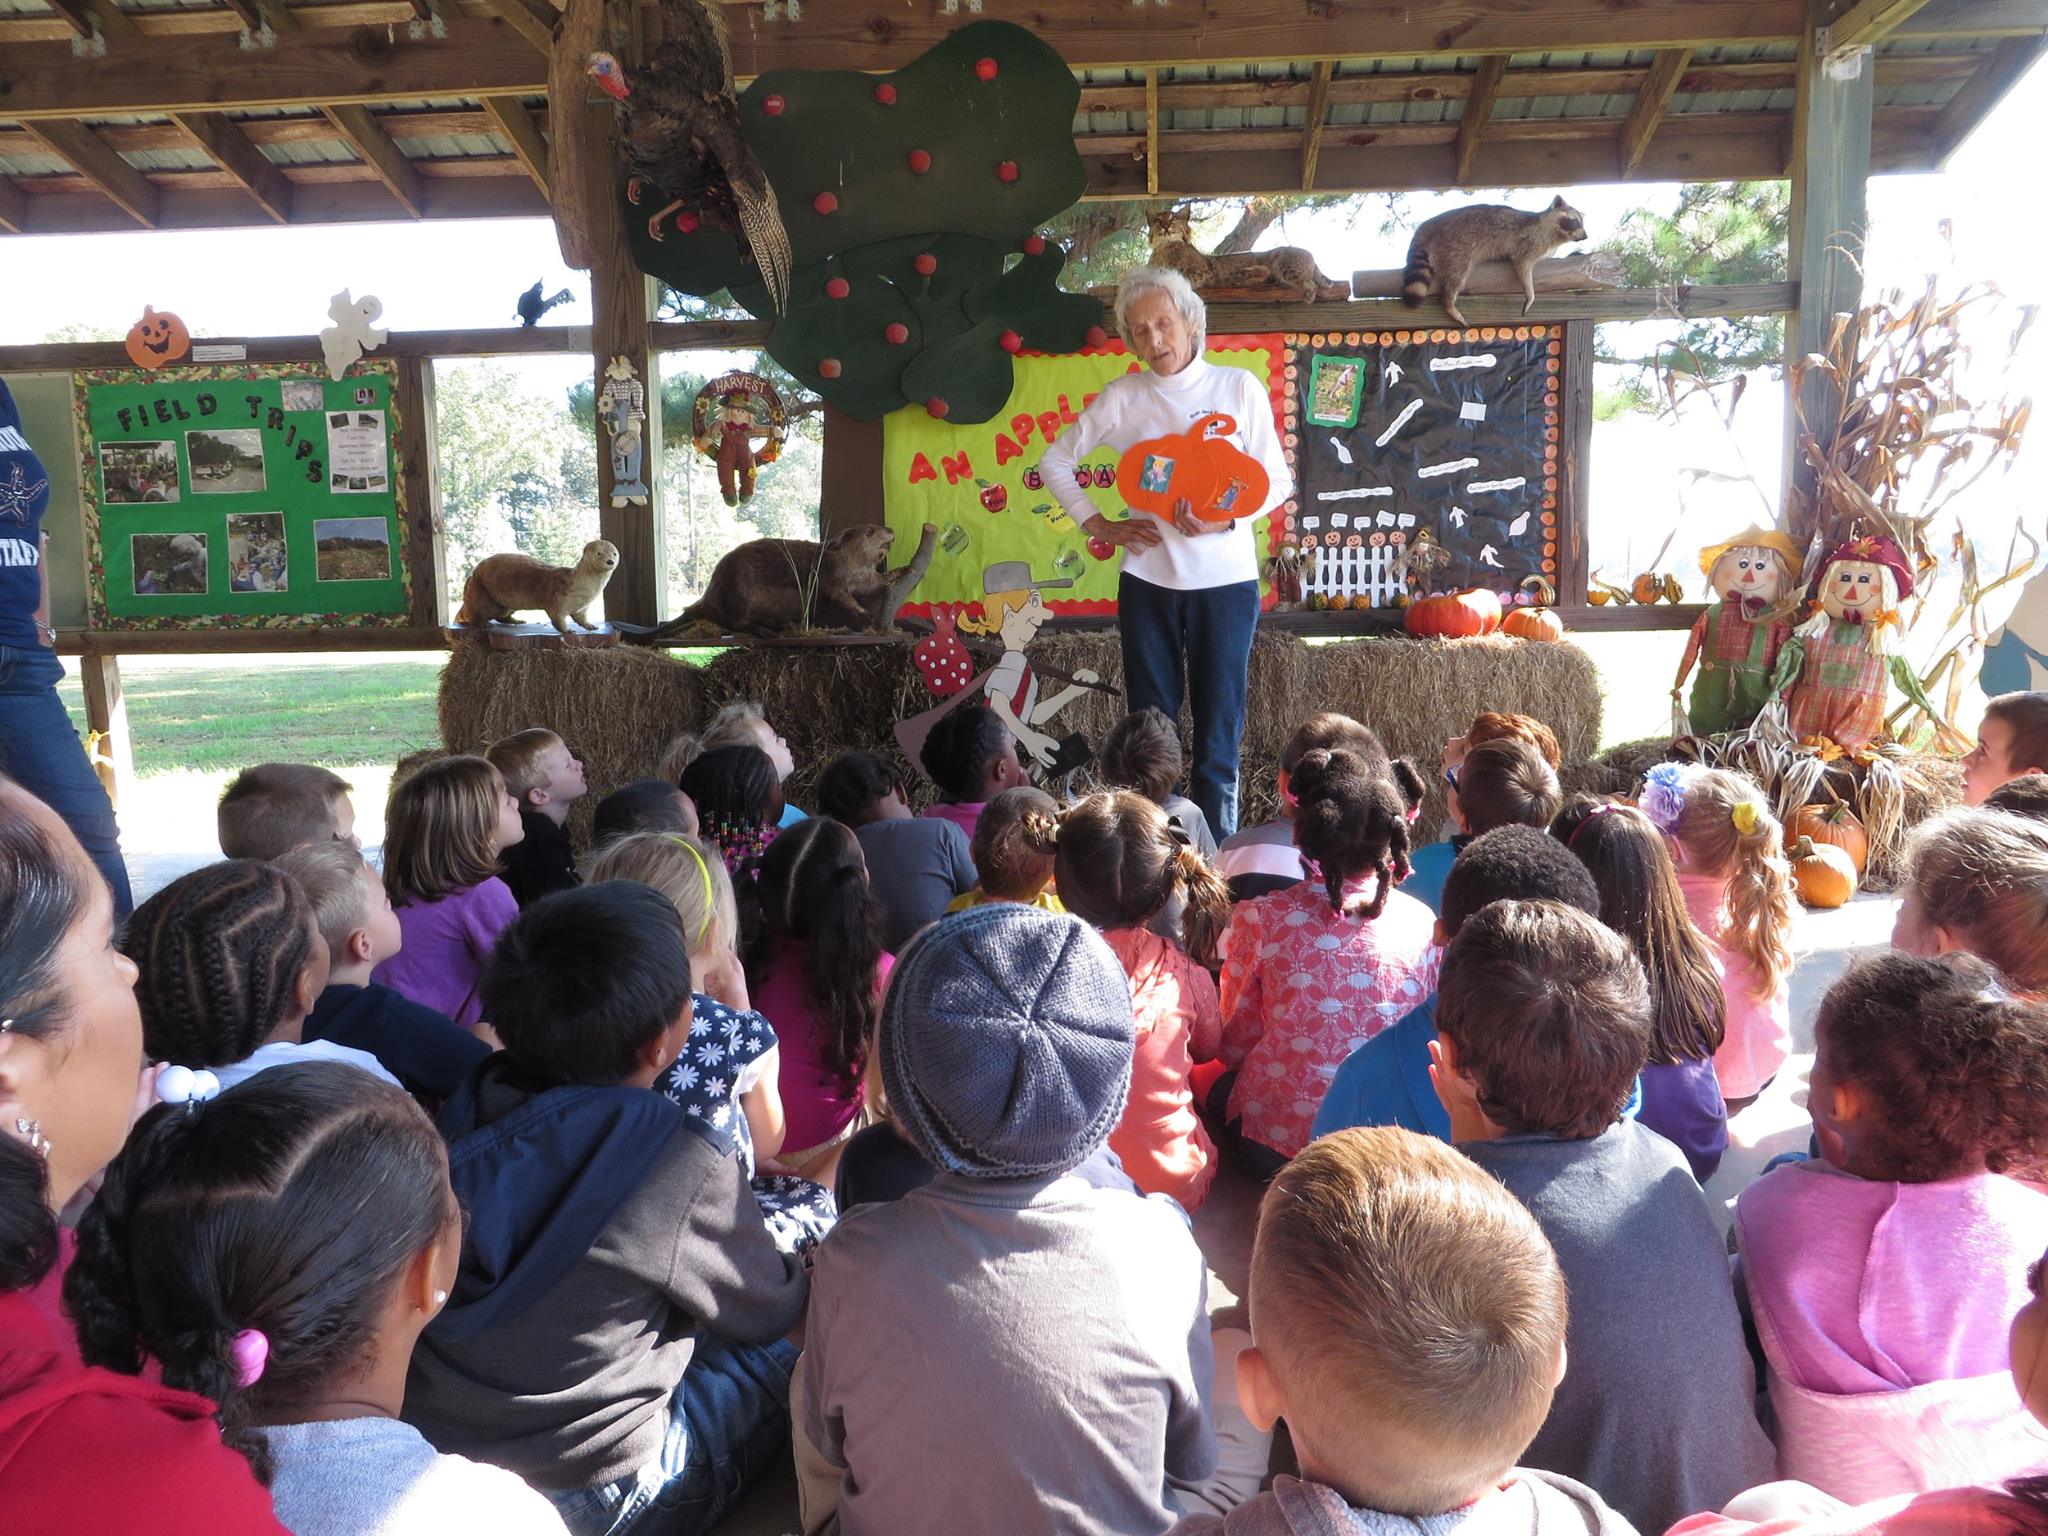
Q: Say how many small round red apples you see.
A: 15